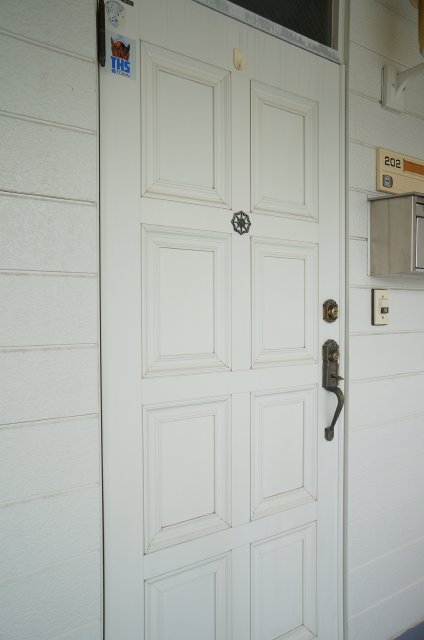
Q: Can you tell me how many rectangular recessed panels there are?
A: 8